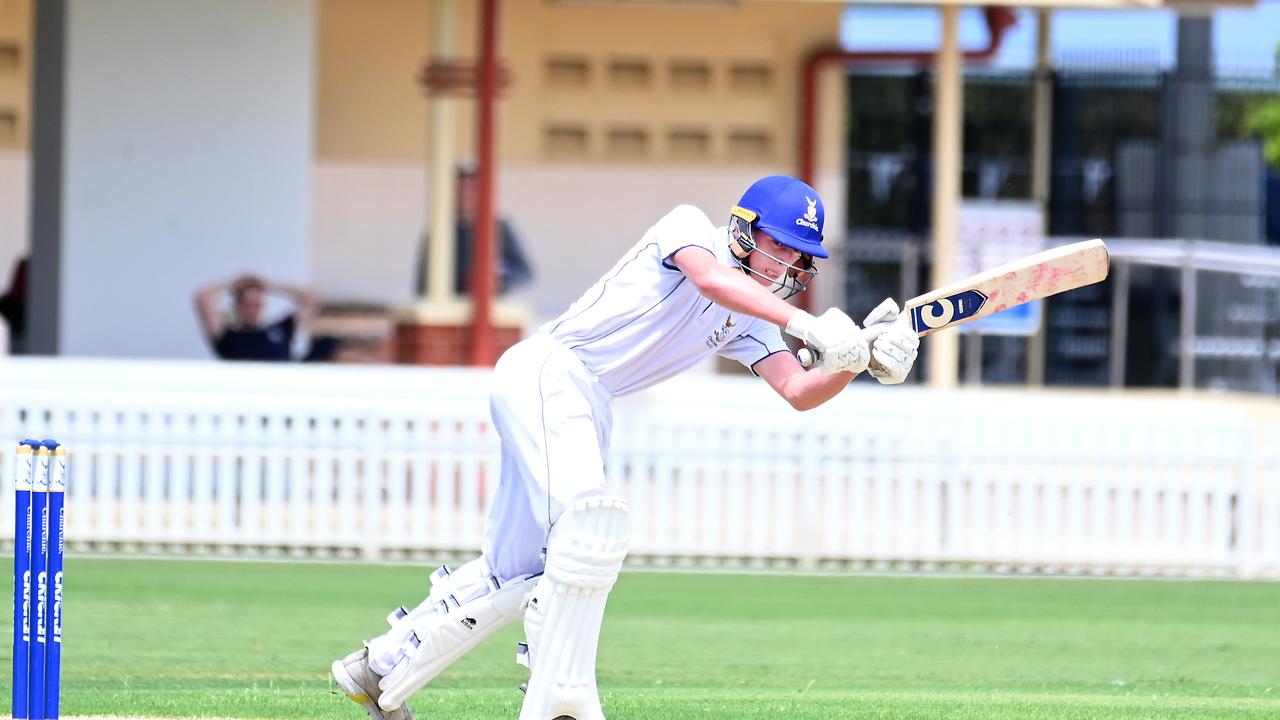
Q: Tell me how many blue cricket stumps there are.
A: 3